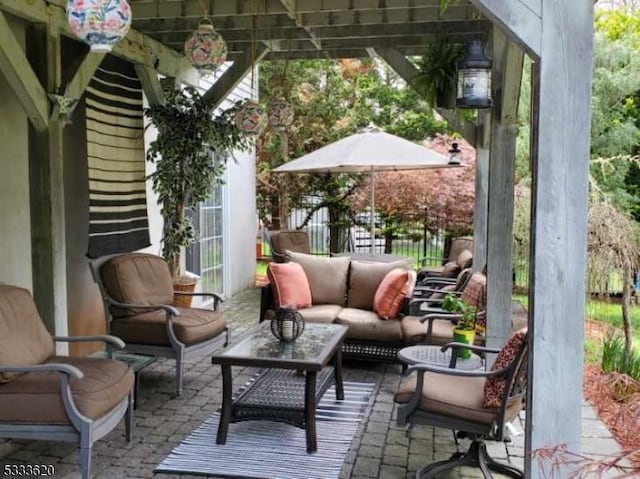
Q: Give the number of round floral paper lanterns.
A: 4